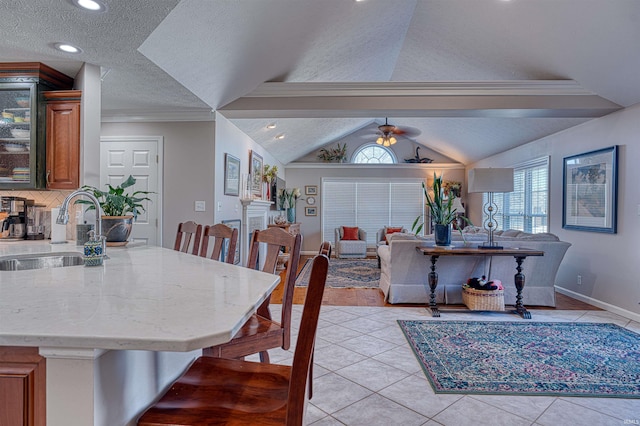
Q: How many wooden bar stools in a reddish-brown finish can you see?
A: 4